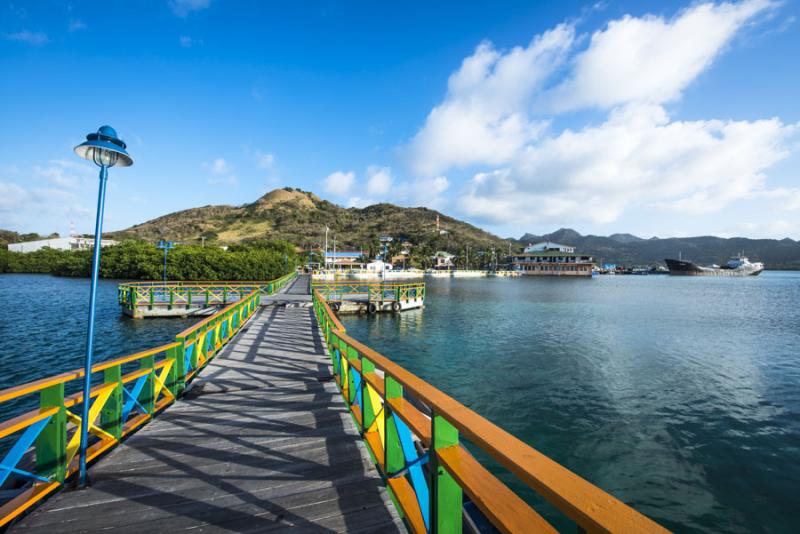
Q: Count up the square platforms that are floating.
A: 2